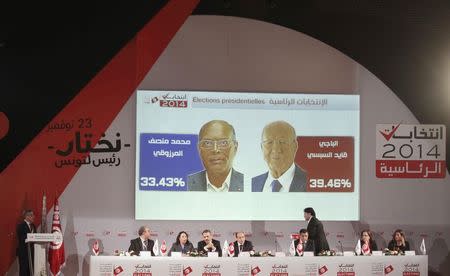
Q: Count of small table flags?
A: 10